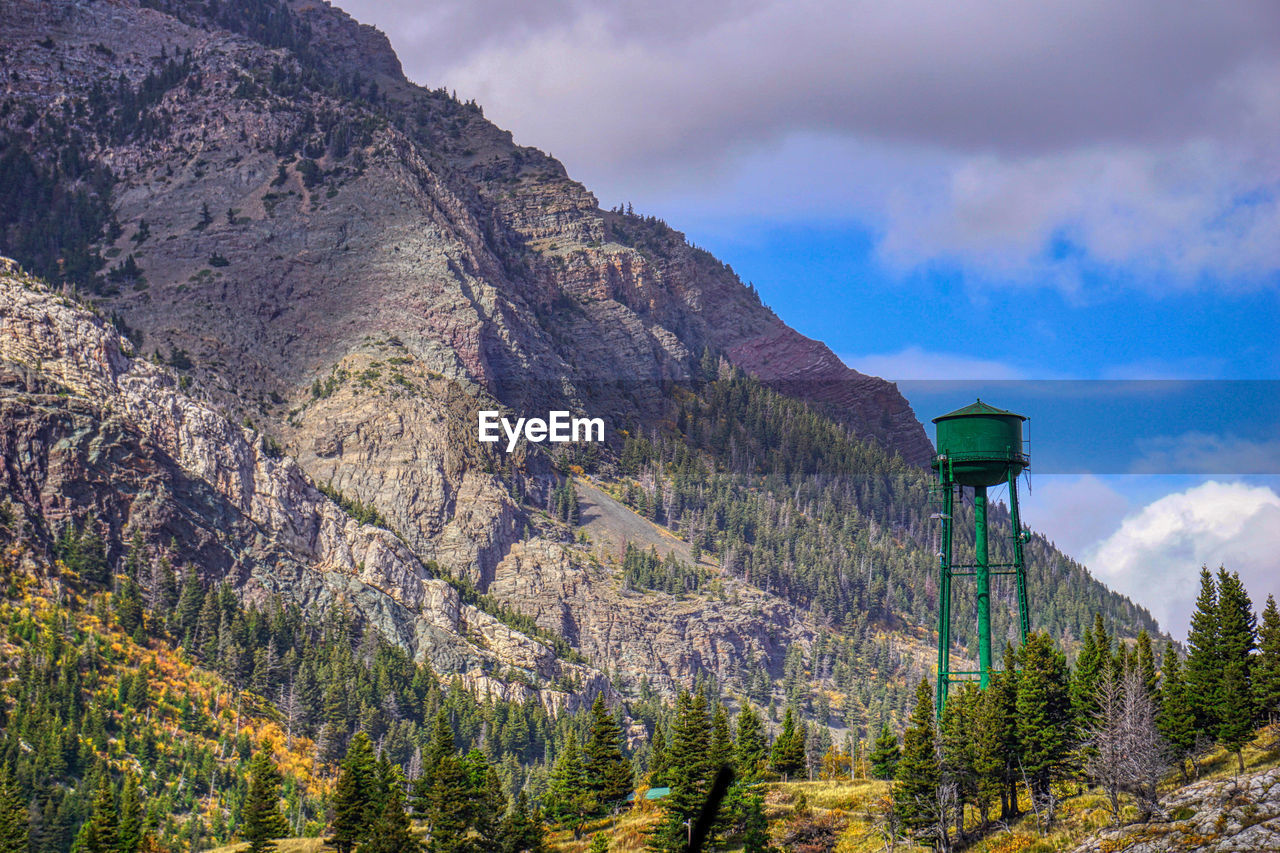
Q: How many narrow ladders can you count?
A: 1